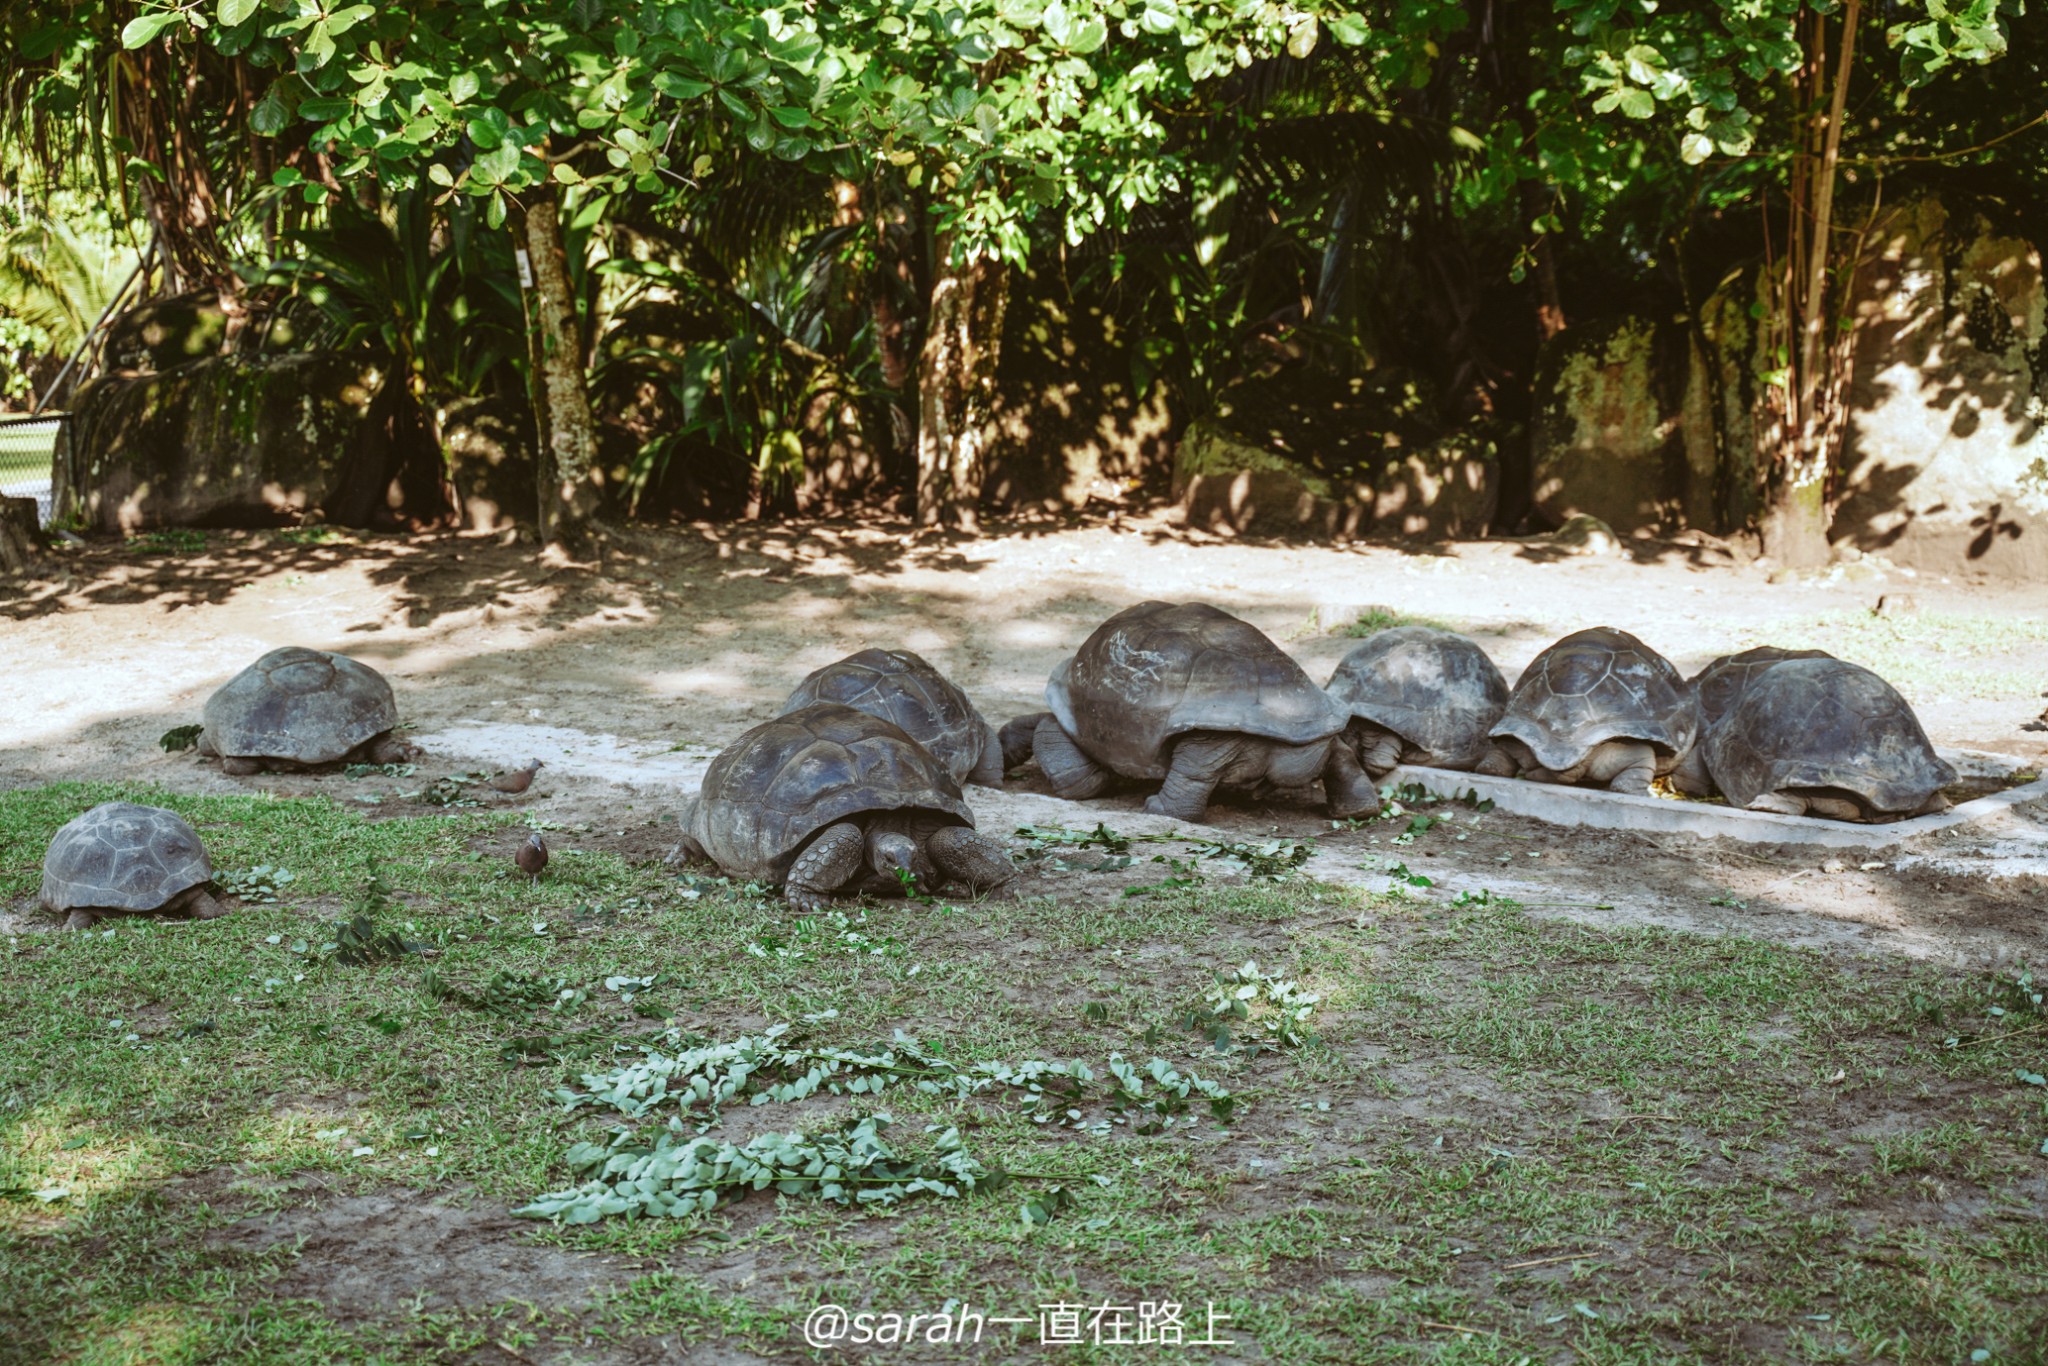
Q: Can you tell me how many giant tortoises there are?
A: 9